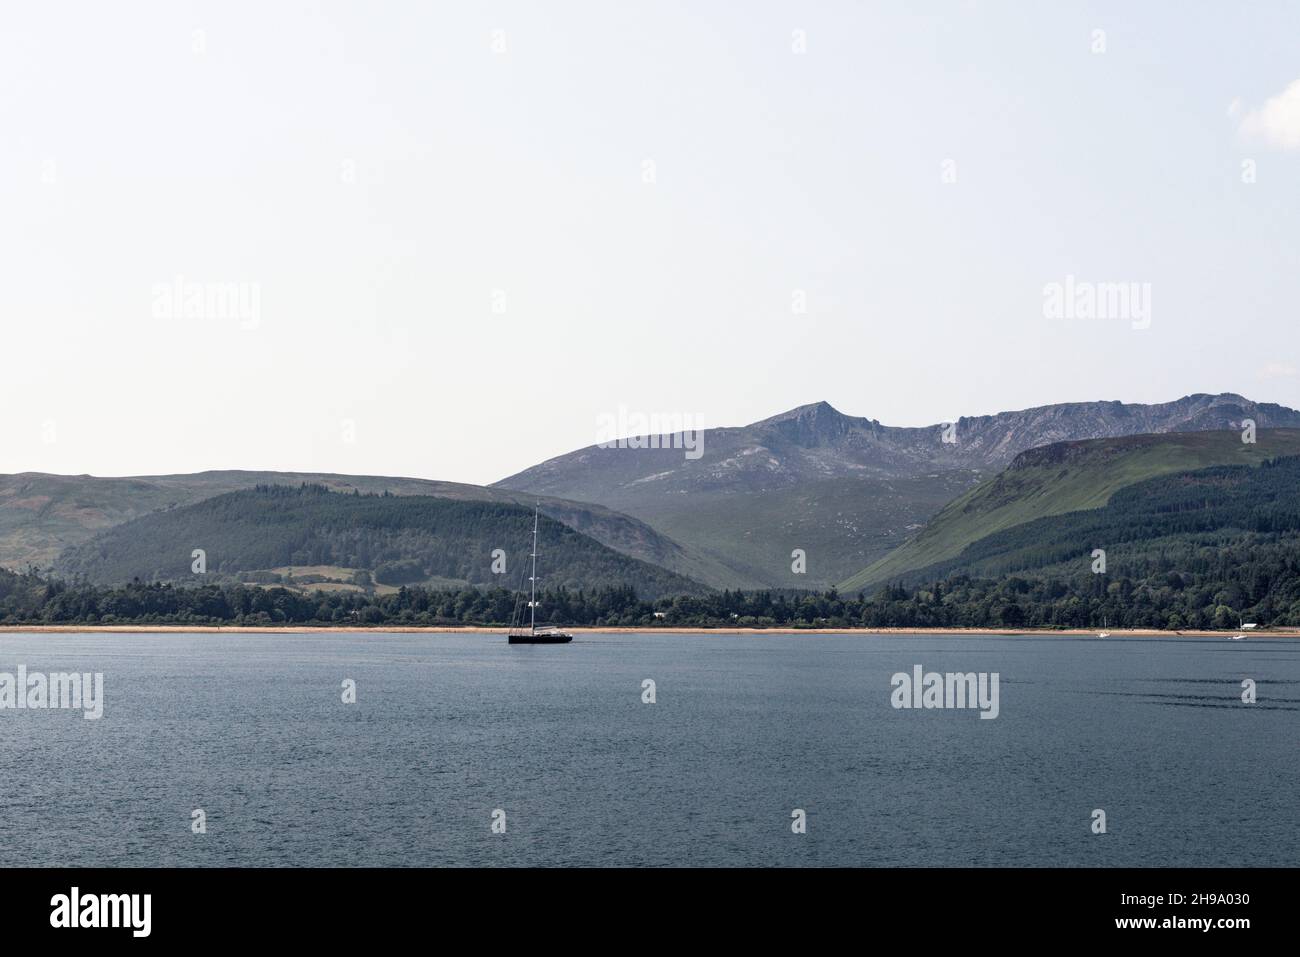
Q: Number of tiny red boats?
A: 0